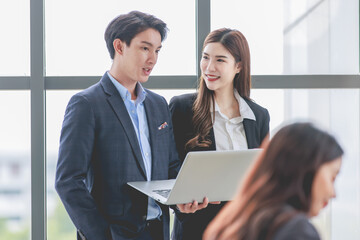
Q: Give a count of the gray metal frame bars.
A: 3